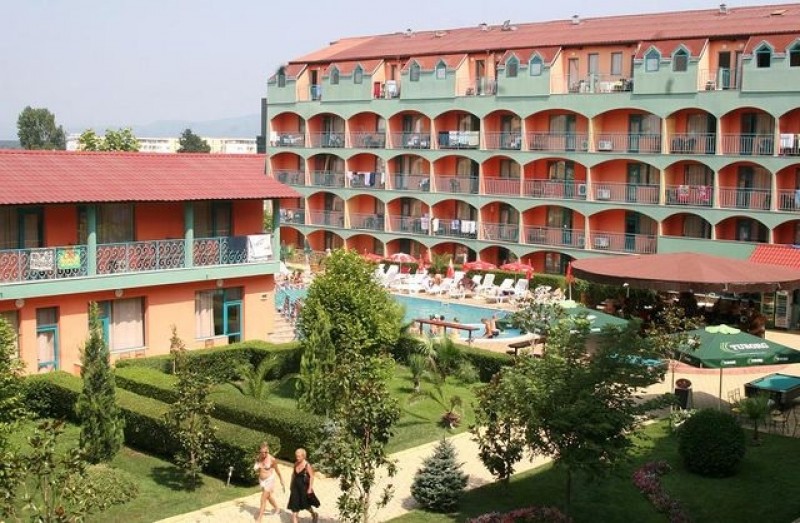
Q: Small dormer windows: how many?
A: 11